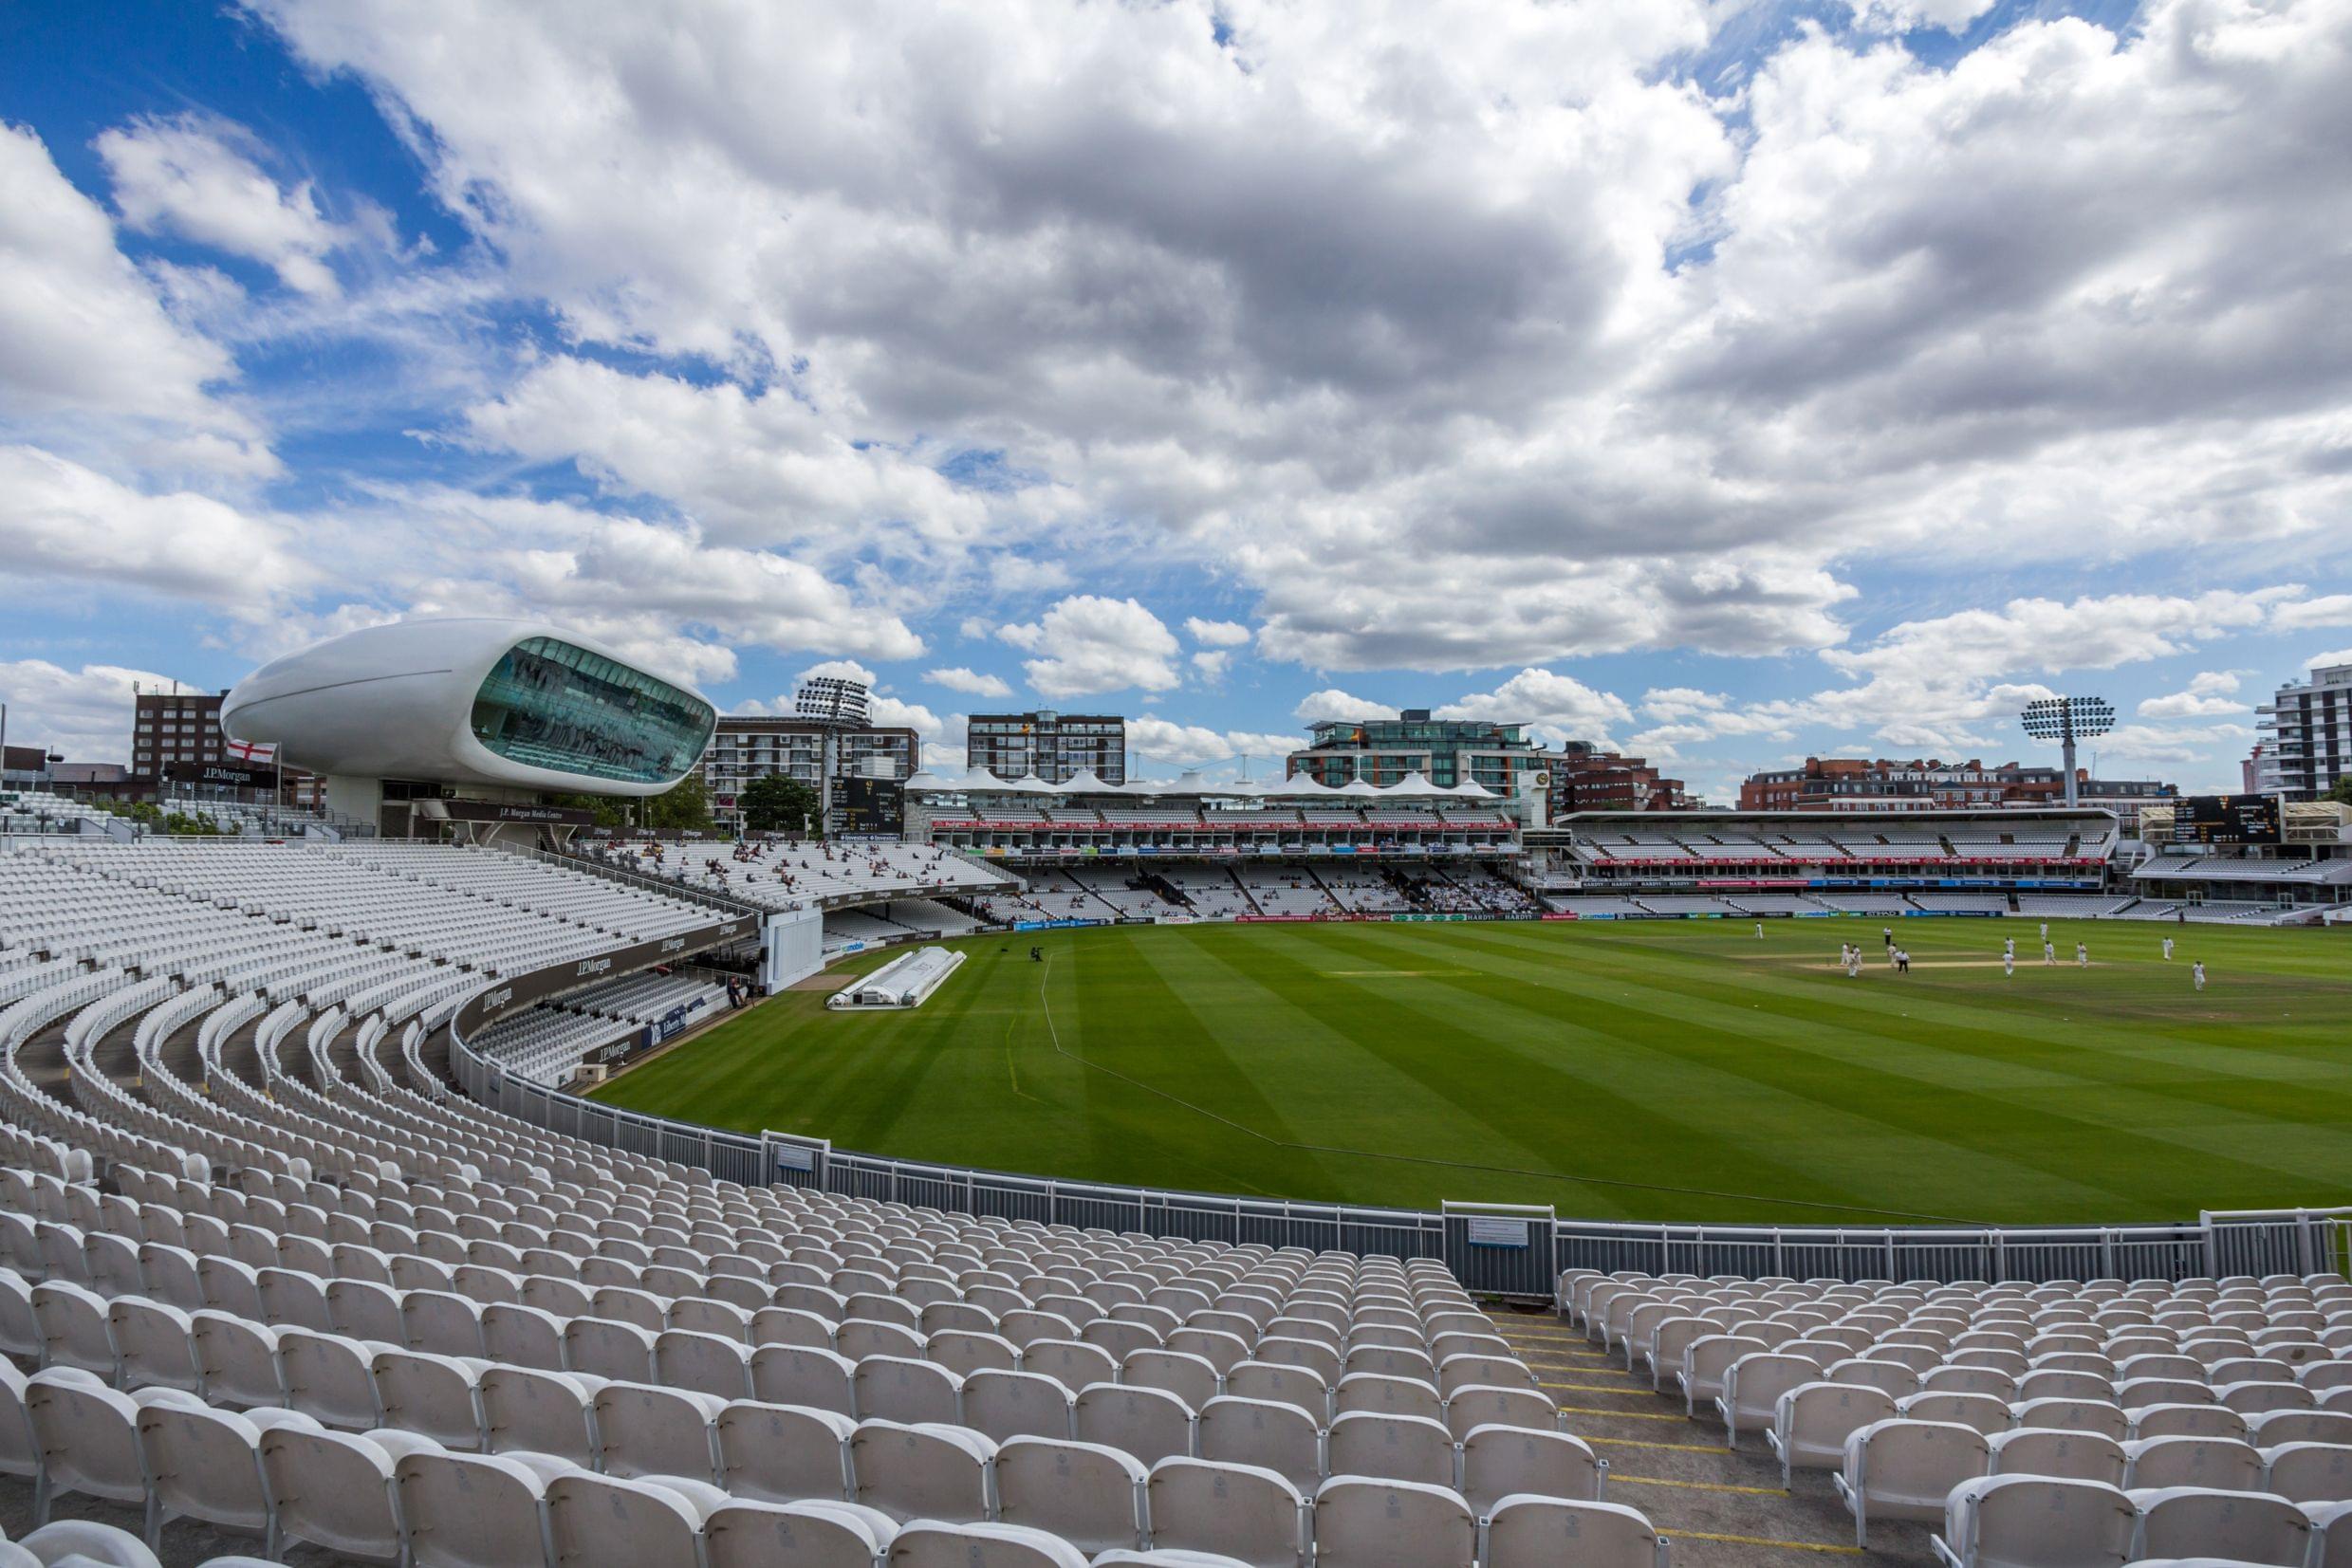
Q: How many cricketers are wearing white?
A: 12